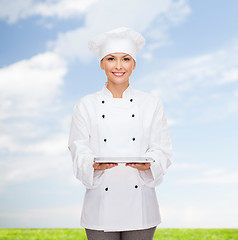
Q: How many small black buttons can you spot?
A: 8